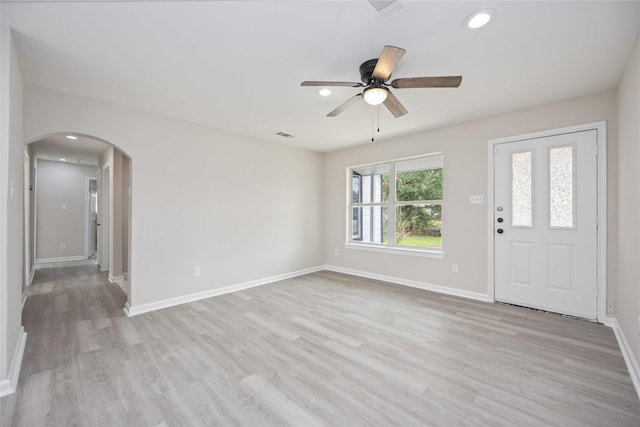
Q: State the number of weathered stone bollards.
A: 0